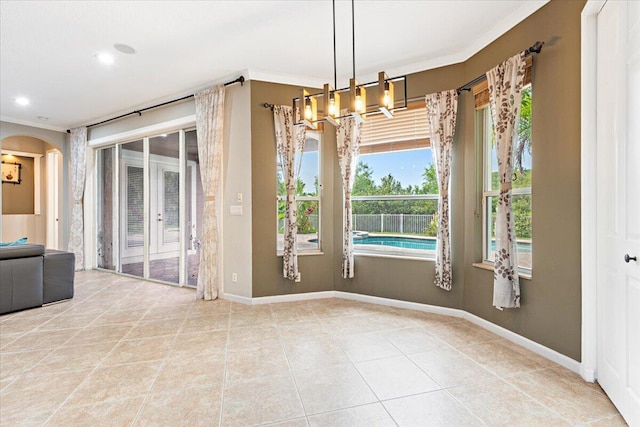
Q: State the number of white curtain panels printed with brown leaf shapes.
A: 4